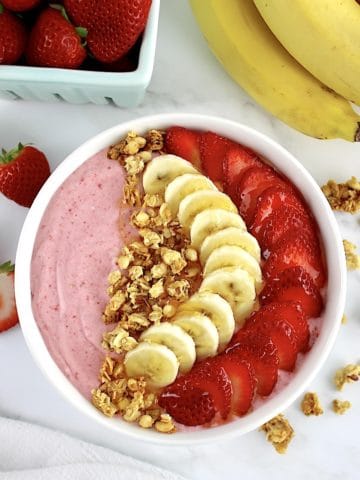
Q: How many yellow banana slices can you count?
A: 11